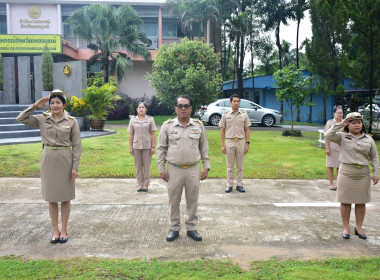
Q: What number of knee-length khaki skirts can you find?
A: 3